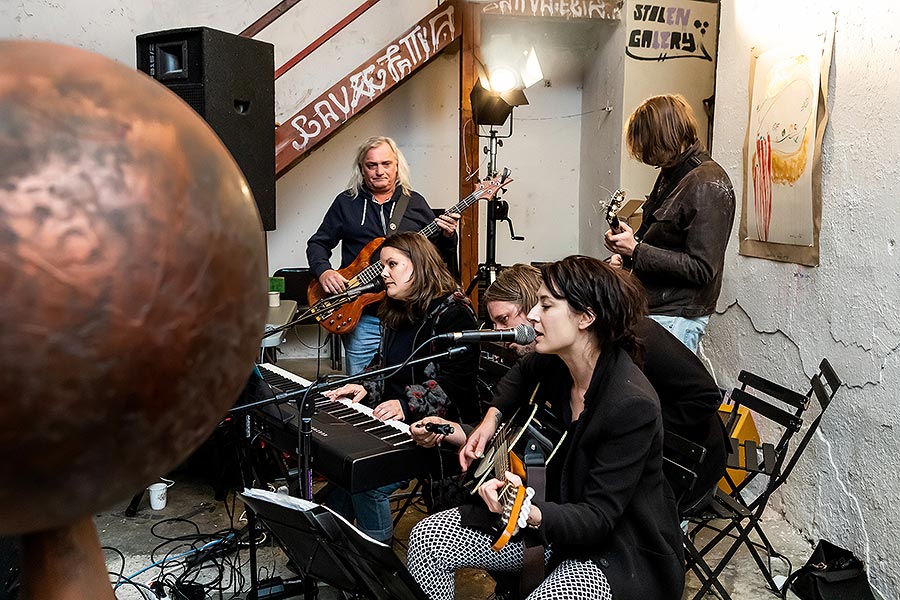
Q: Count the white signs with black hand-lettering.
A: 1